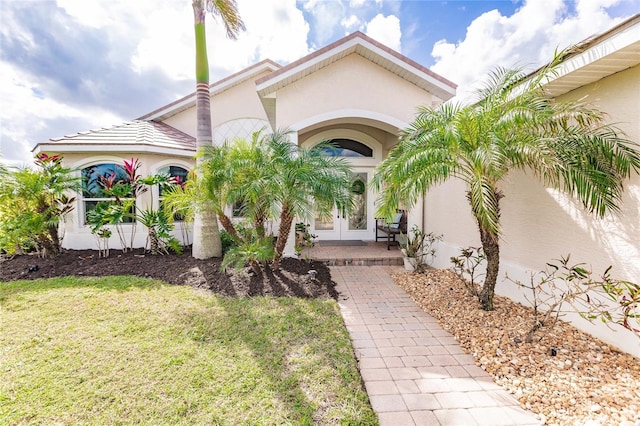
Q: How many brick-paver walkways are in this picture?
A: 1